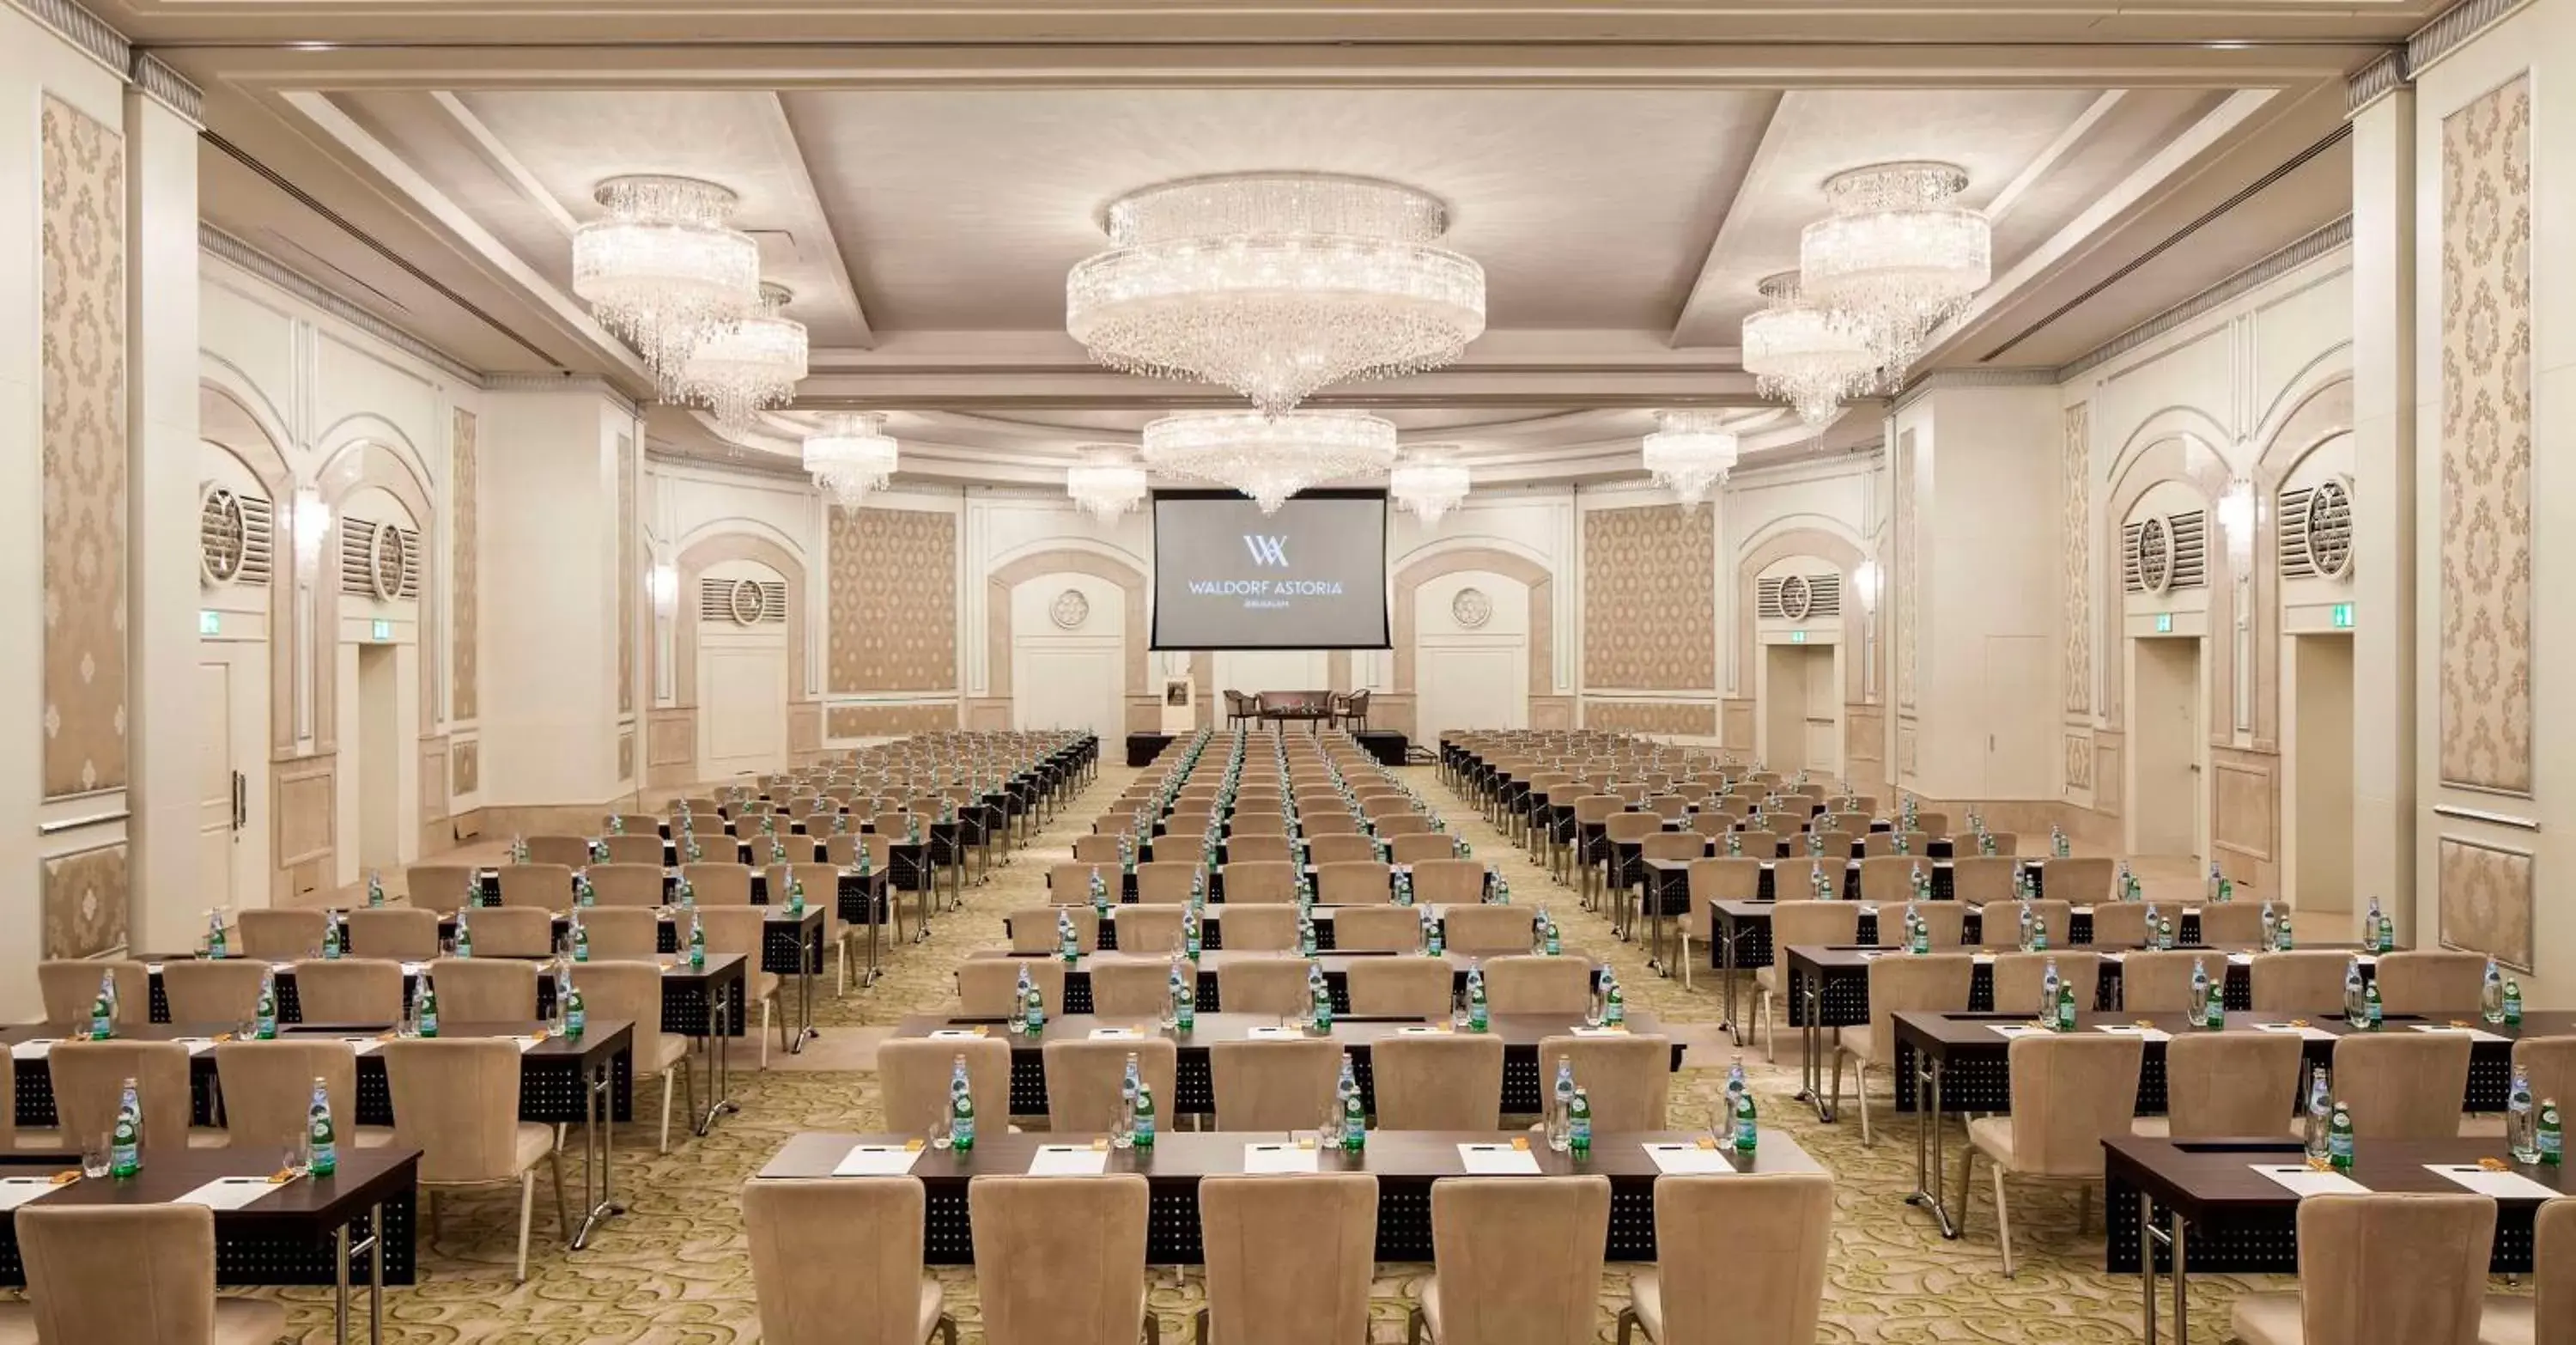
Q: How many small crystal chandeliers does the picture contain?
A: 8